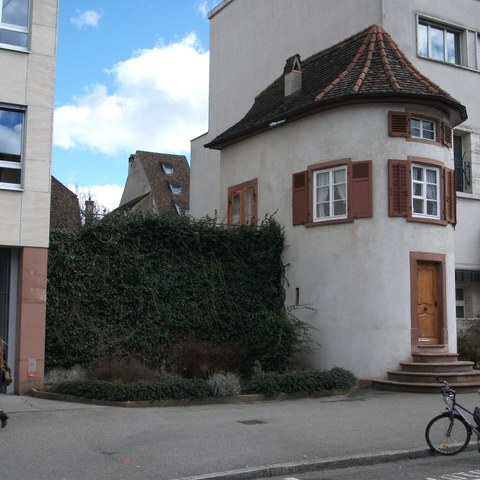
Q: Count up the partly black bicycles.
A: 1